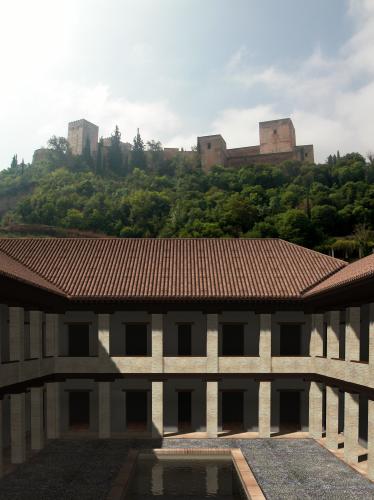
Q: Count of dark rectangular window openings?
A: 10